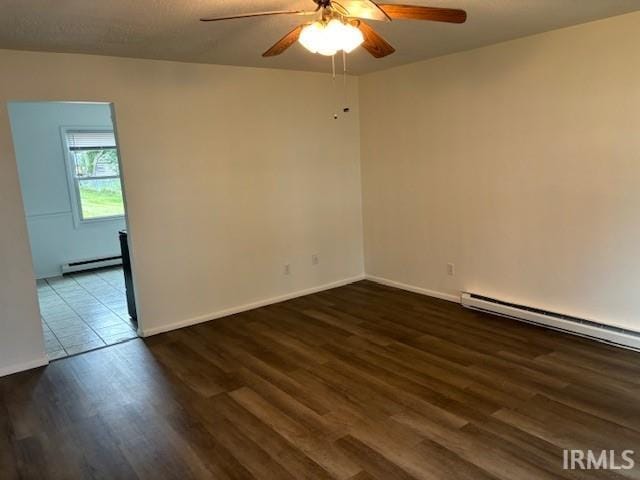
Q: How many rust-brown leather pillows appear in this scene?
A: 0